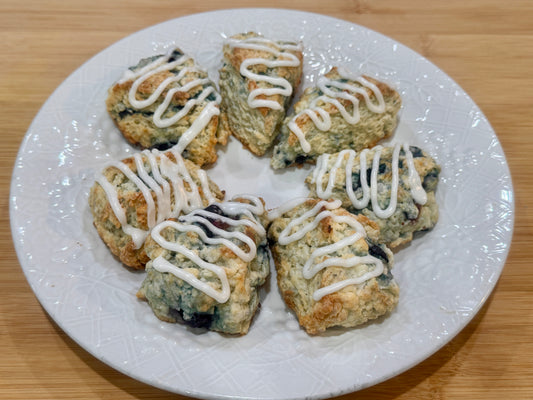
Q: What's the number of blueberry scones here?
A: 7